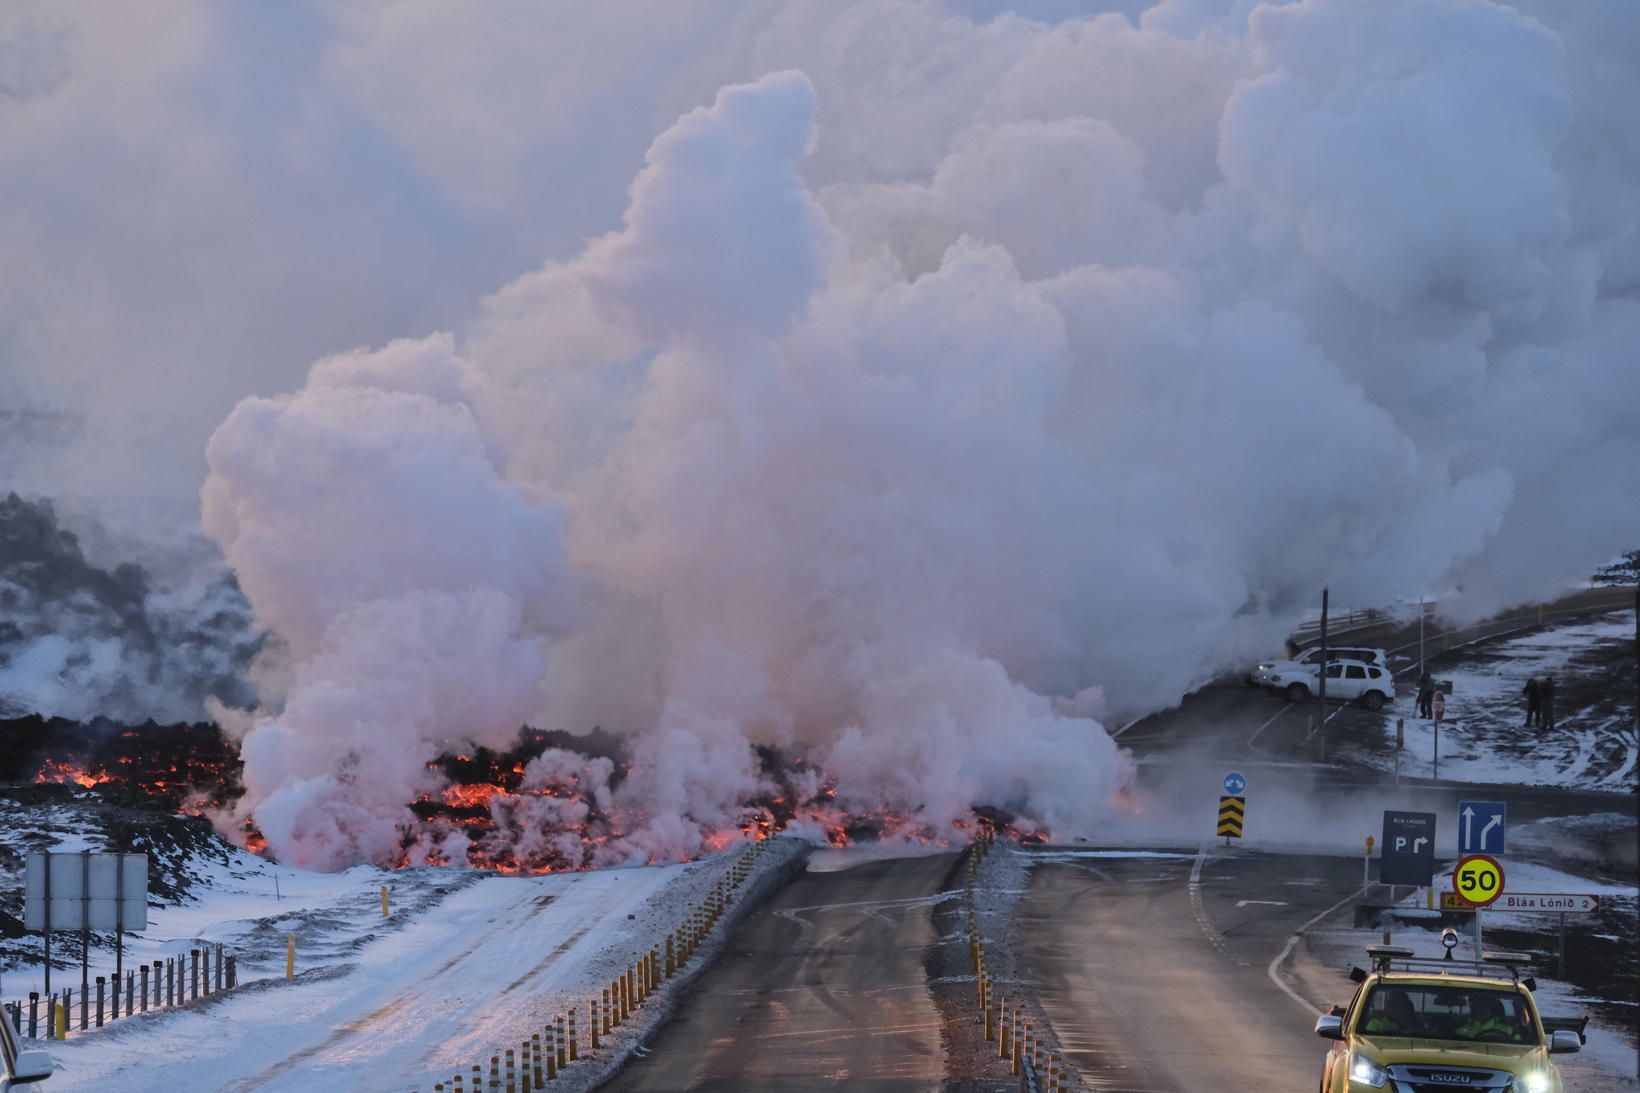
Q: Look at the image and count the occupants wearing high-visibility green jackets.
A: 2